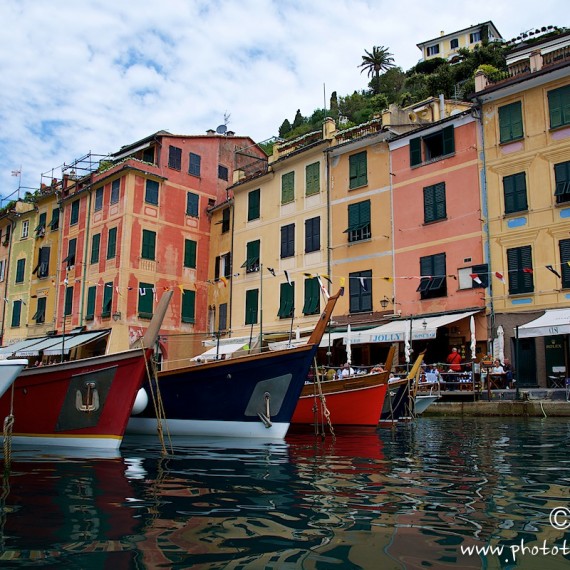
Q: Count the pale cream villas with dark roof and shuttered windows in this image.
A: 1